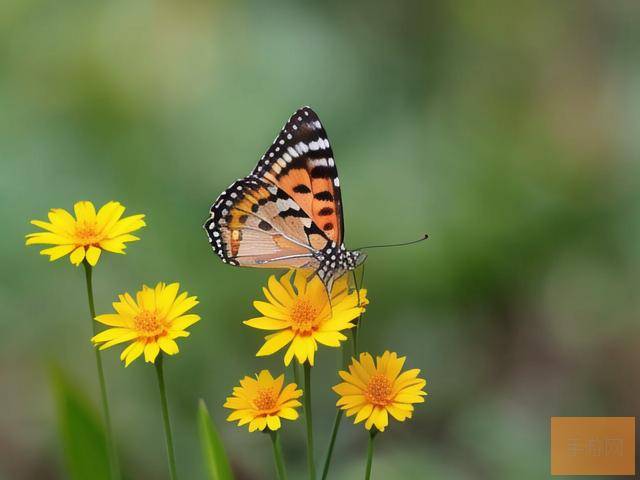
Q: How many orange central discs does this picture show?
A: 5